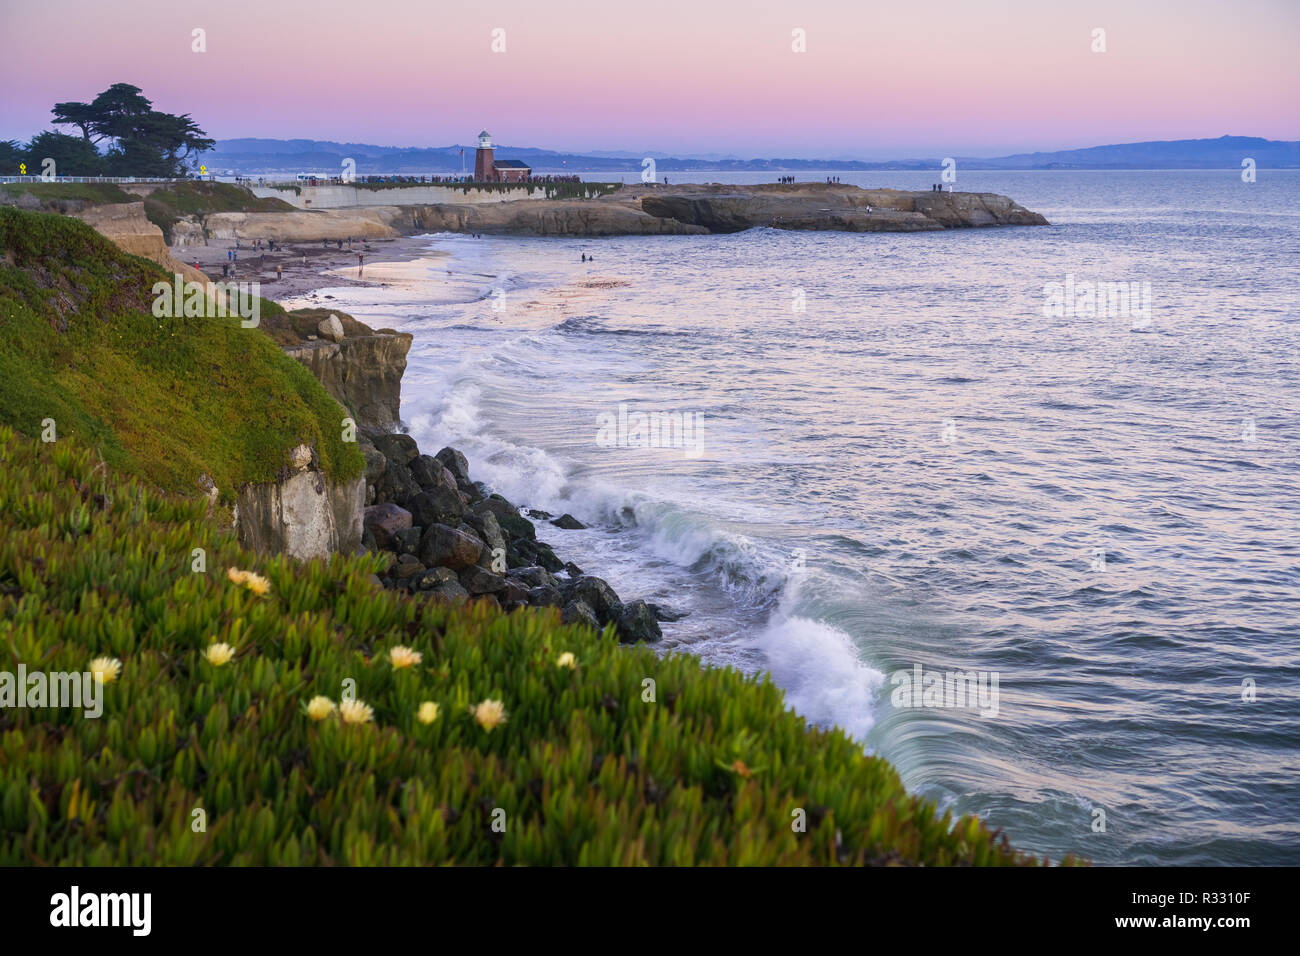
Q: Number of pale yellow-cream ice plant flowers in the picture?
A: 10